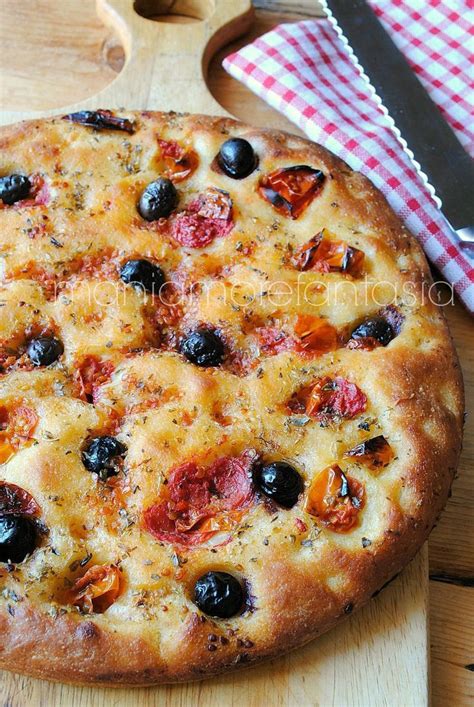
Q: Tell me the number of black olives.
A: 11